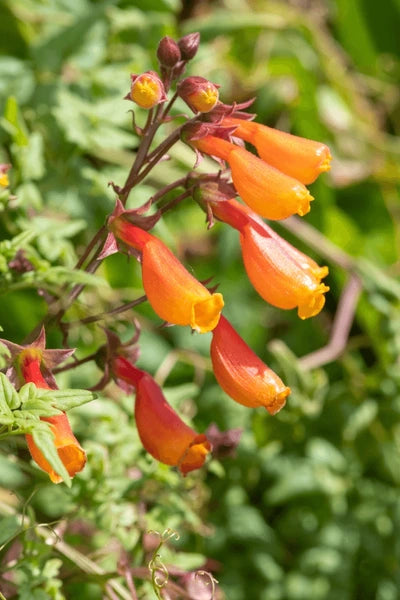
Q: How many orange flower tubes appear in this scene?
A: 7